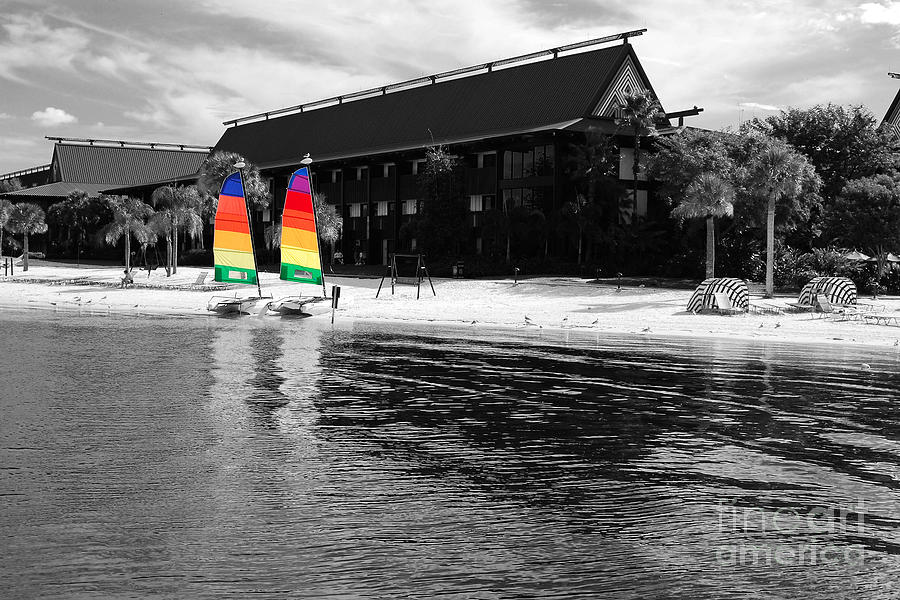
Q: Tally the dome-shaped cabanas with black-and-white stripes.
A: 2